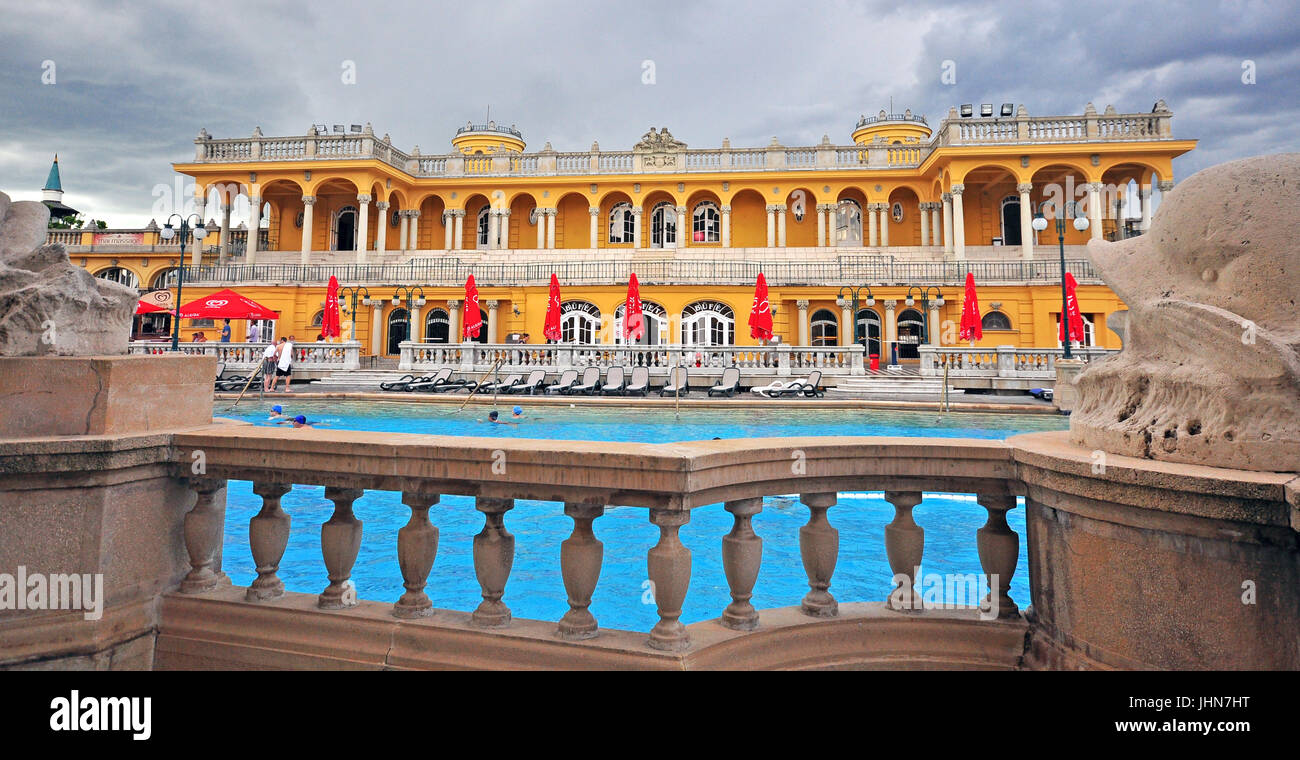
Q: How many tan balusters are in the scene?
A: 11